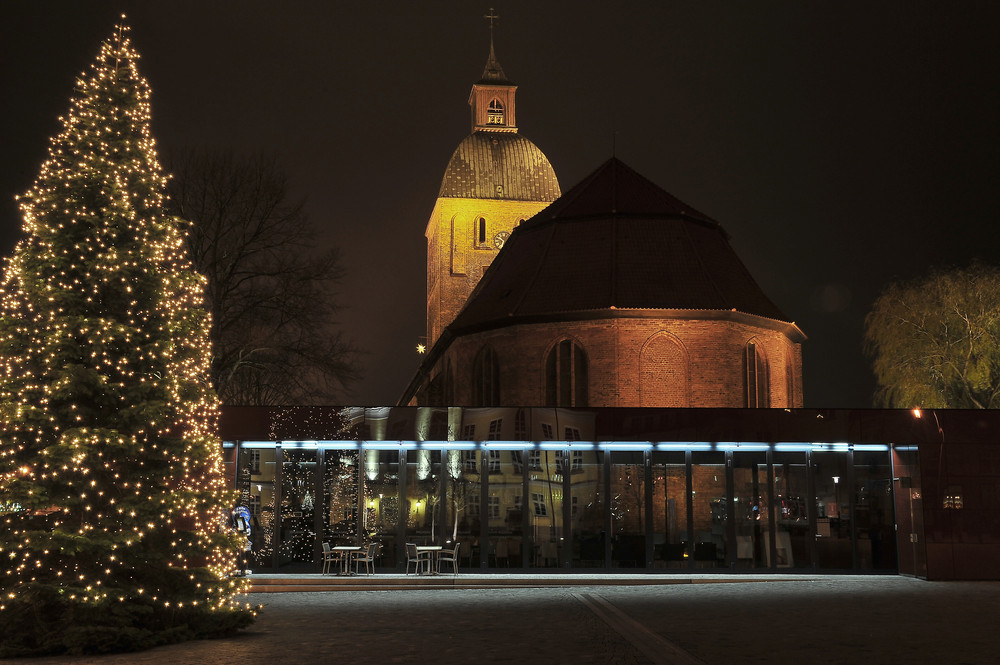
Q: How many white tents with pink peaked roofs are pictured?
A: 0